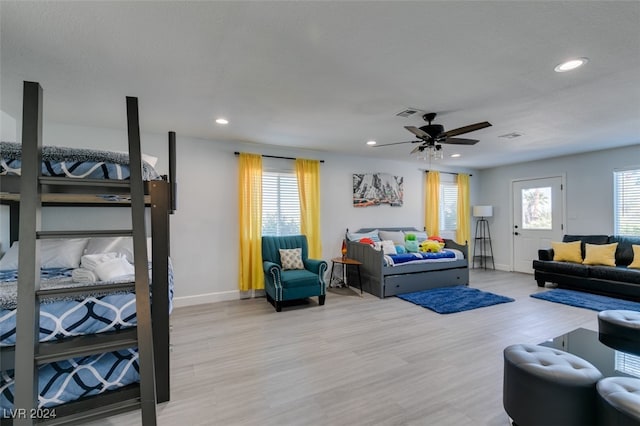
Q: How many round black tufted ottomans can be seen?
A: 3